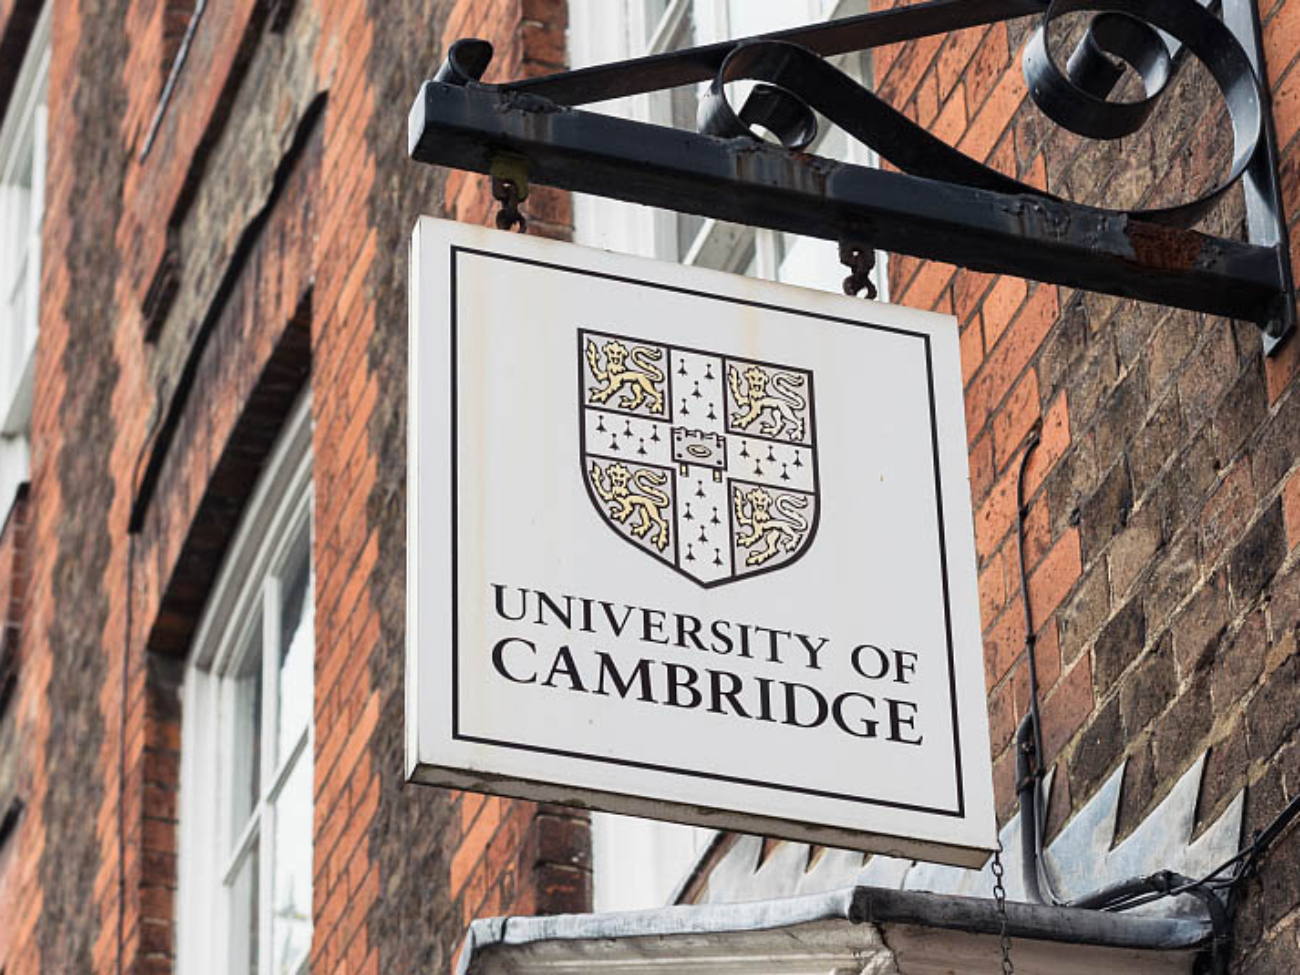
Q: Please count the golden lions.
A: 4